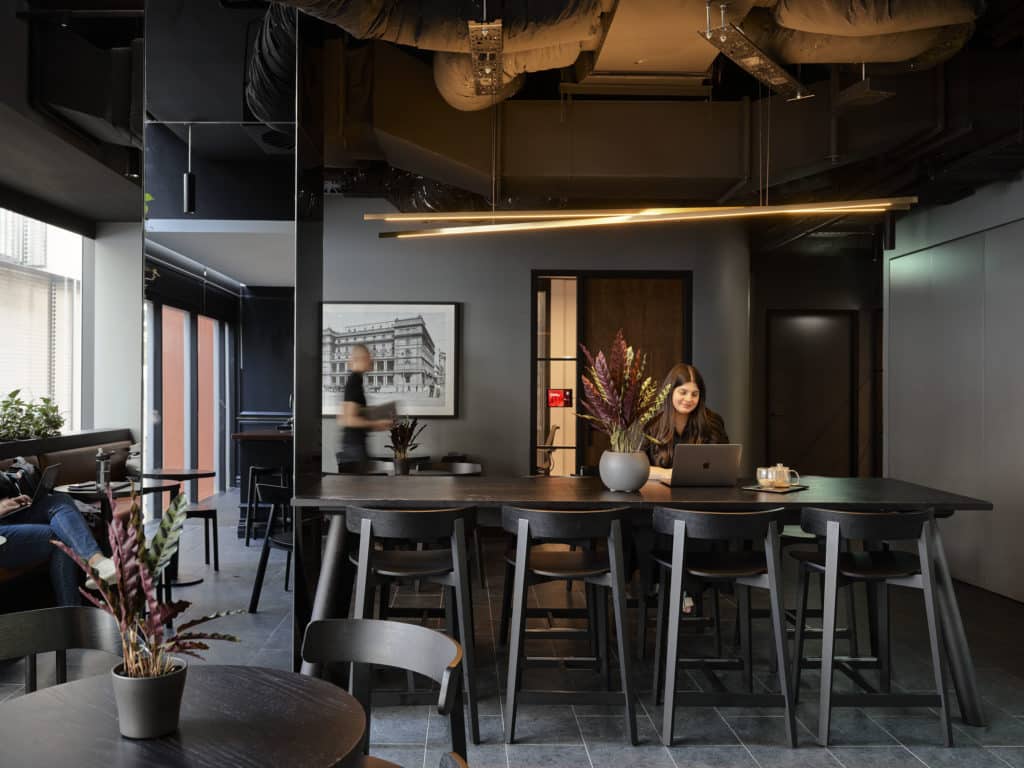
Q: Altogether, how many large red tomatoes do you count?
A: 0